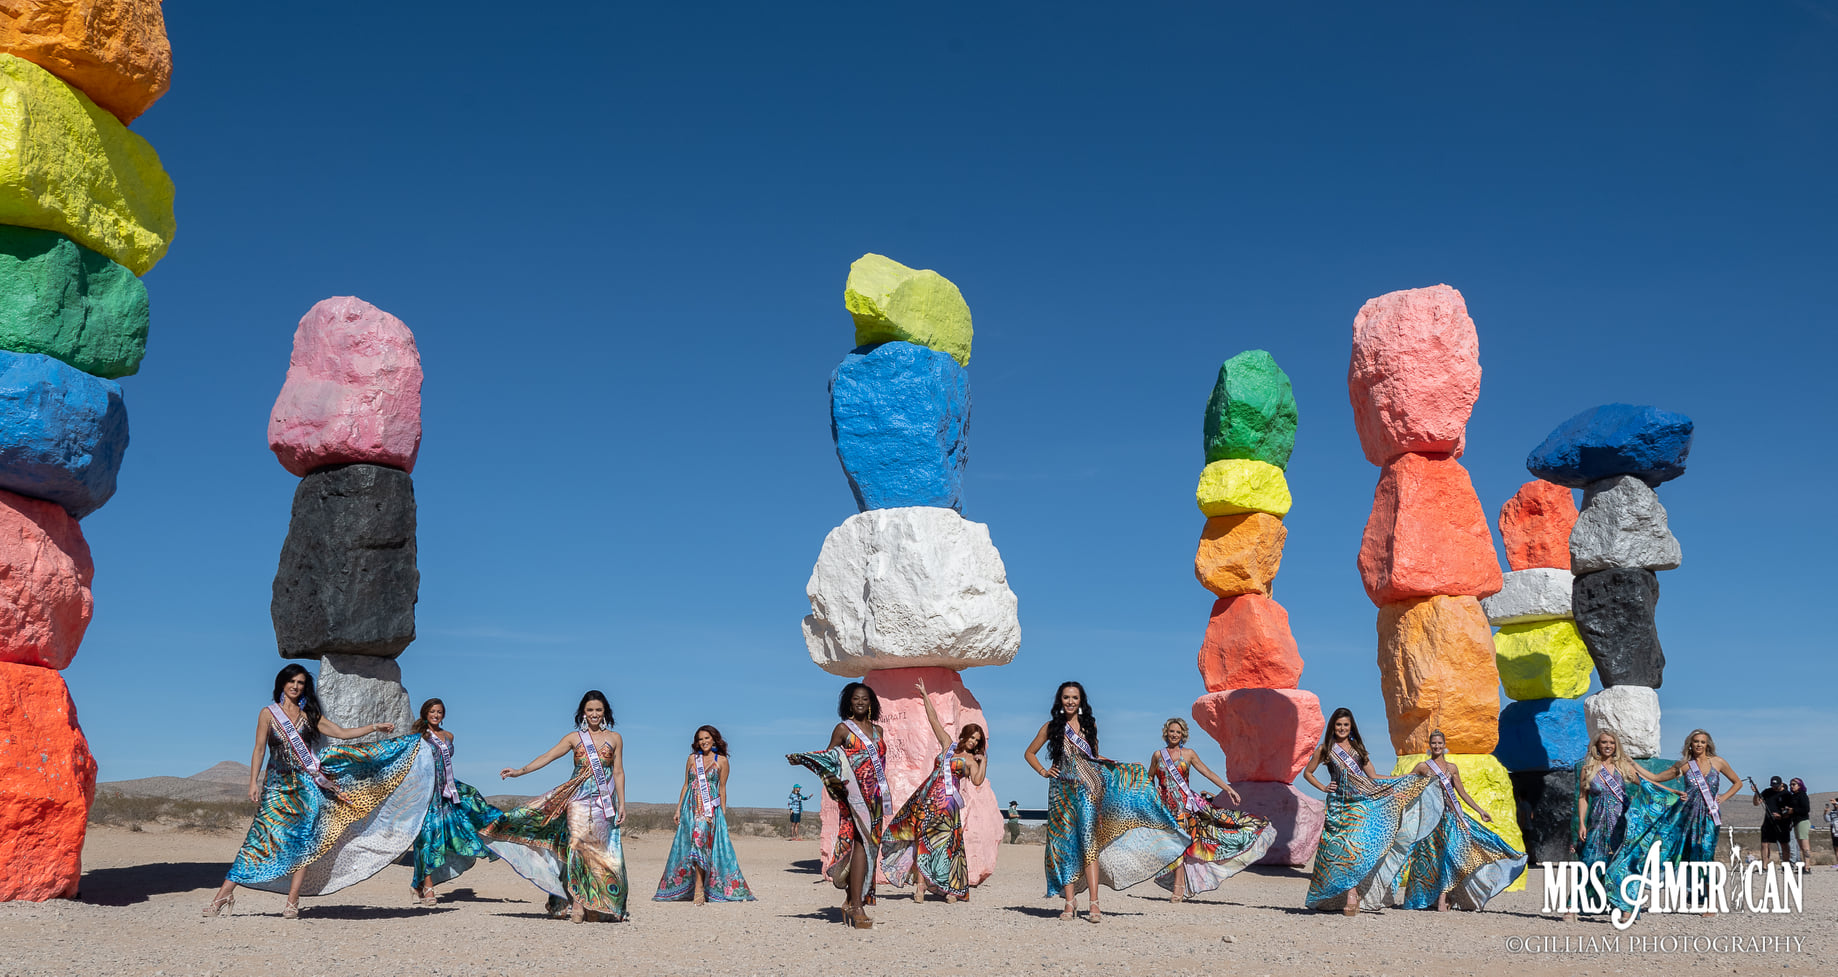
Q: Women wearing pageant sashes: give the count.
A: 12